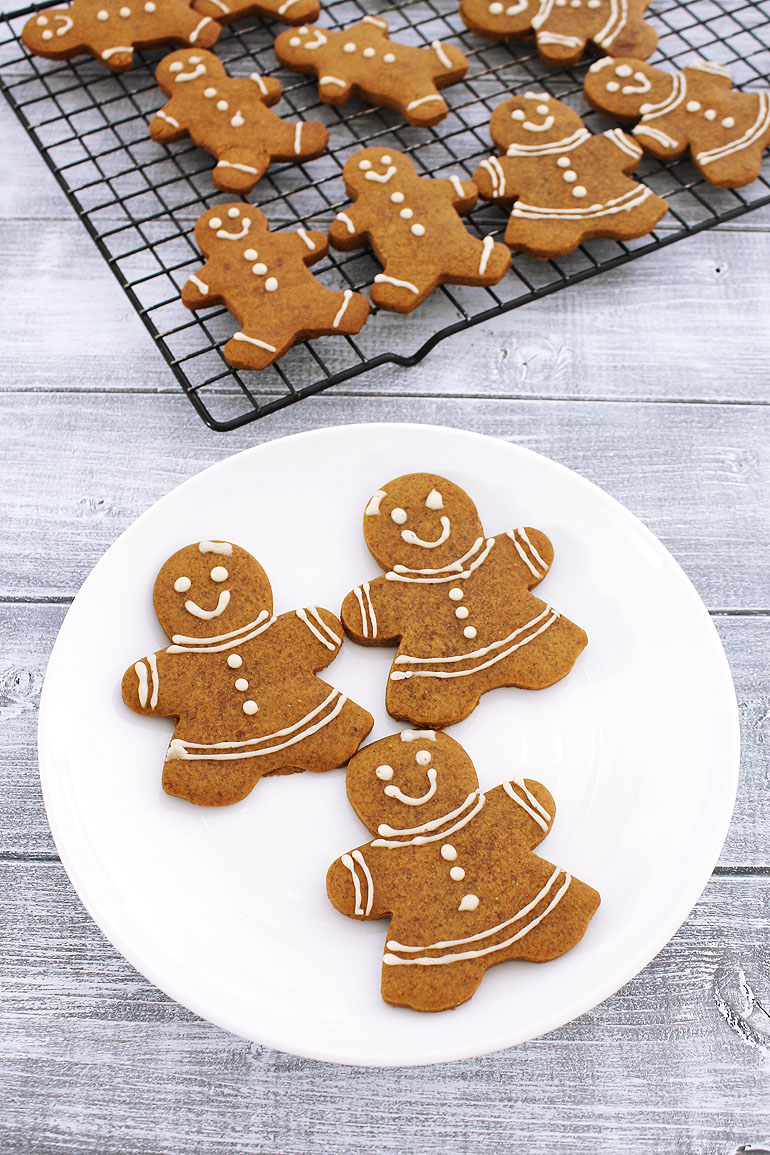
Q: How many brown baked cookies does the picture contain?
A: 12